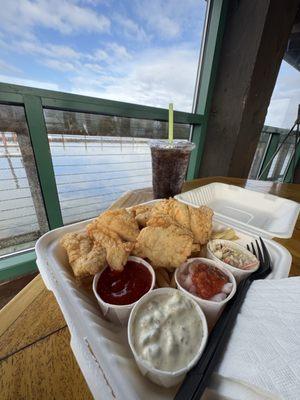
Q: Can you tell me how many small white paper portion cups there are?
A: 4